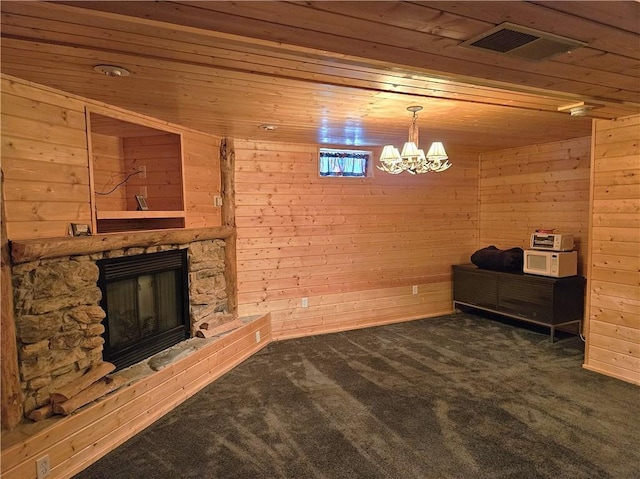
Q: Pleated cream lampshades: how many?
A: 5